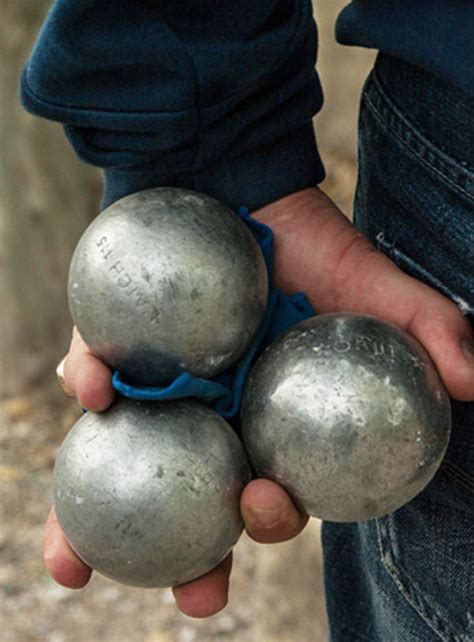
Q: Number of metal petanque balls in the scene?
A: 3